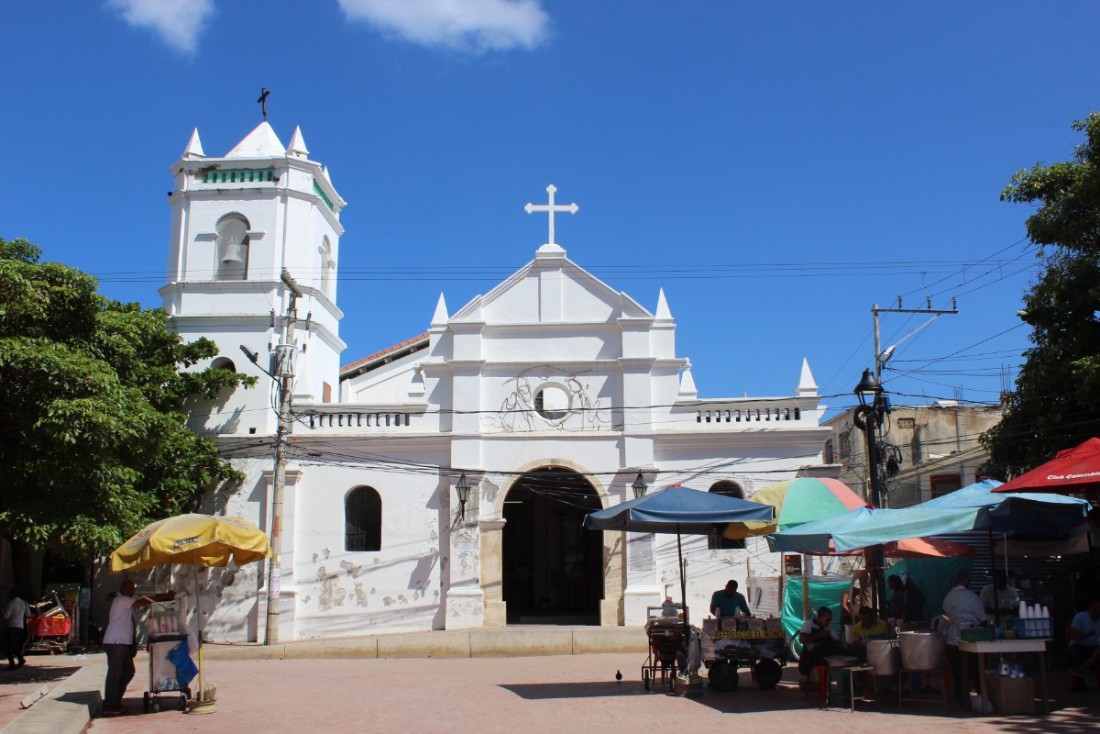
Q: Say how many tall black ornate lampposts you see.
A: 1